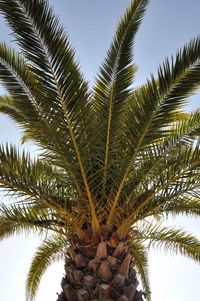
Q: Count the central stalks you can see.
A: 3